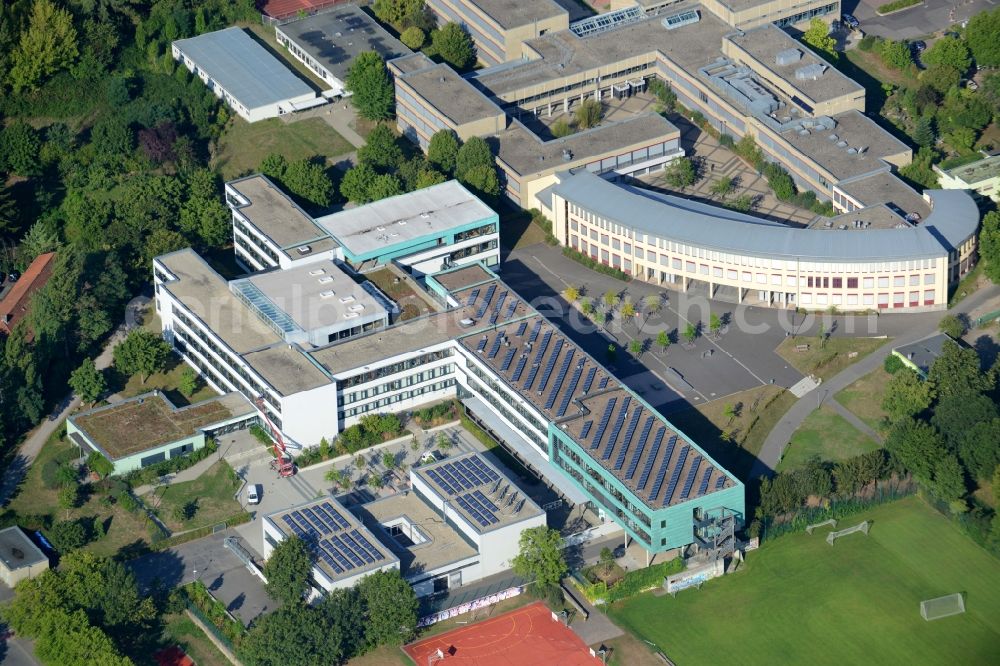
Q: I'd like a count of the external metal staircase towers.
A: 1